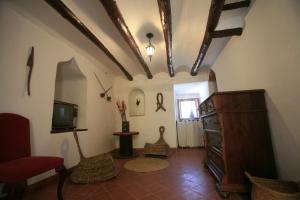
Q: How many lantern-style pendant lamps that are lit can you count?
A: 1